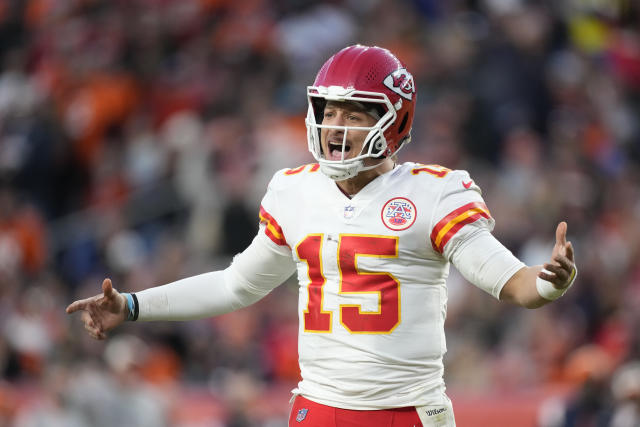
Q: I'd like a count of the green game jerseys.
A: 0